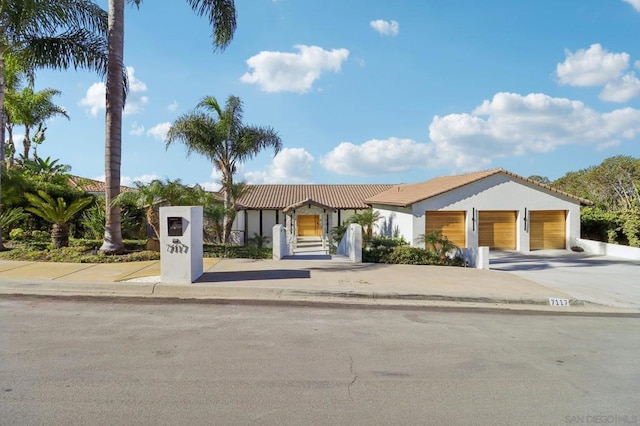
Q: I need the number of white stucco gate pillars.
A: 2